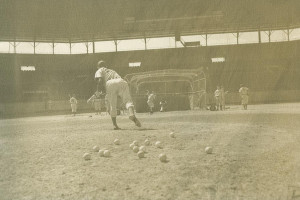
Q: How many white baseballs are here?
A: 15